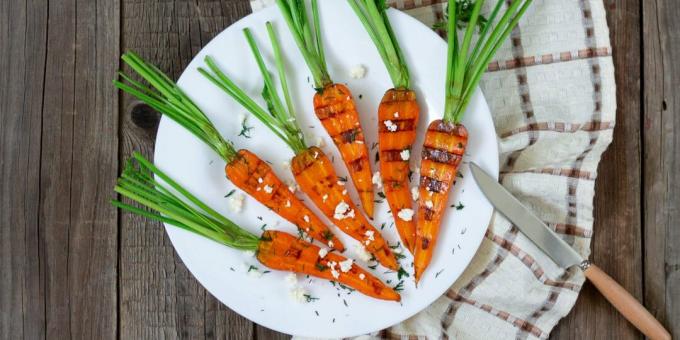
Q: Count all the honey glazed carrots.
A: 6